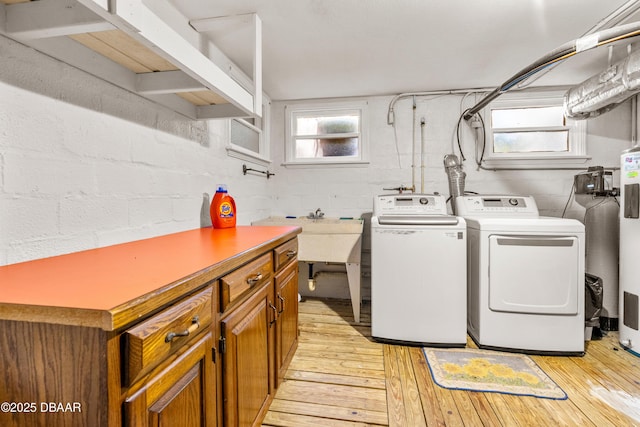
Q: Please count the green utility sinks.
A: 0